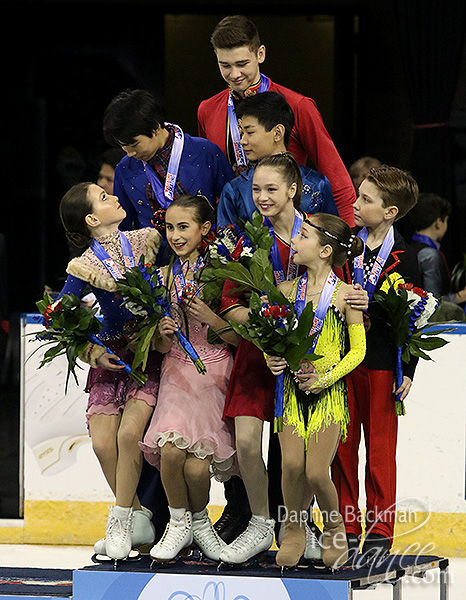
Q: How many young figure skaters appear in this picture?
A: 8